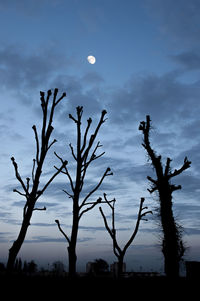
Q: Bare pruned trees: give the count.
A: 4